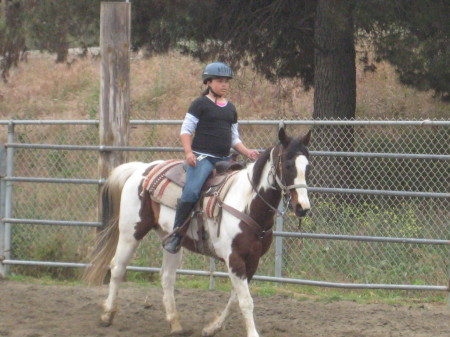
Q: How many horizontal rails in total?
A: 5